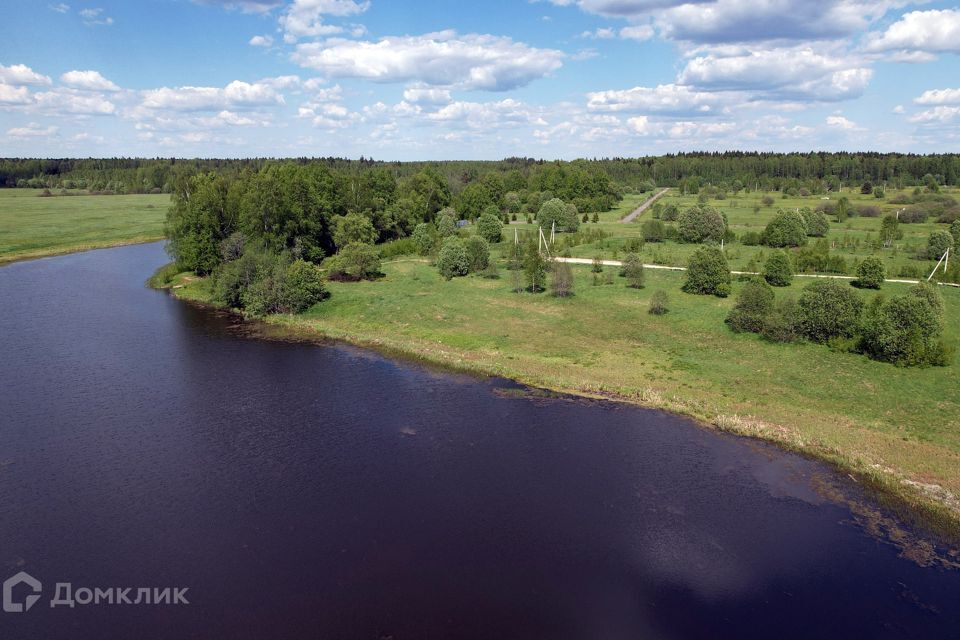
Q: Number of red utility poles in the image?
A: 0